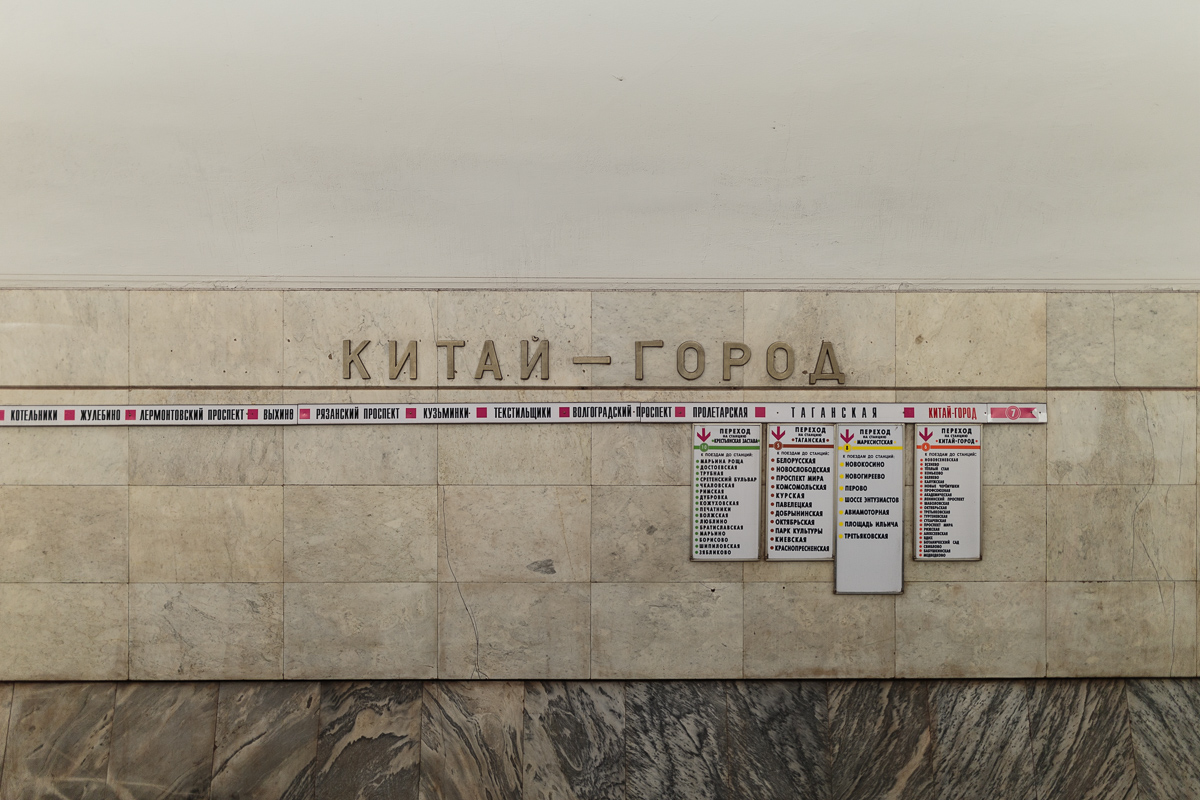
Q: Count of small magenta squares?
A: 11